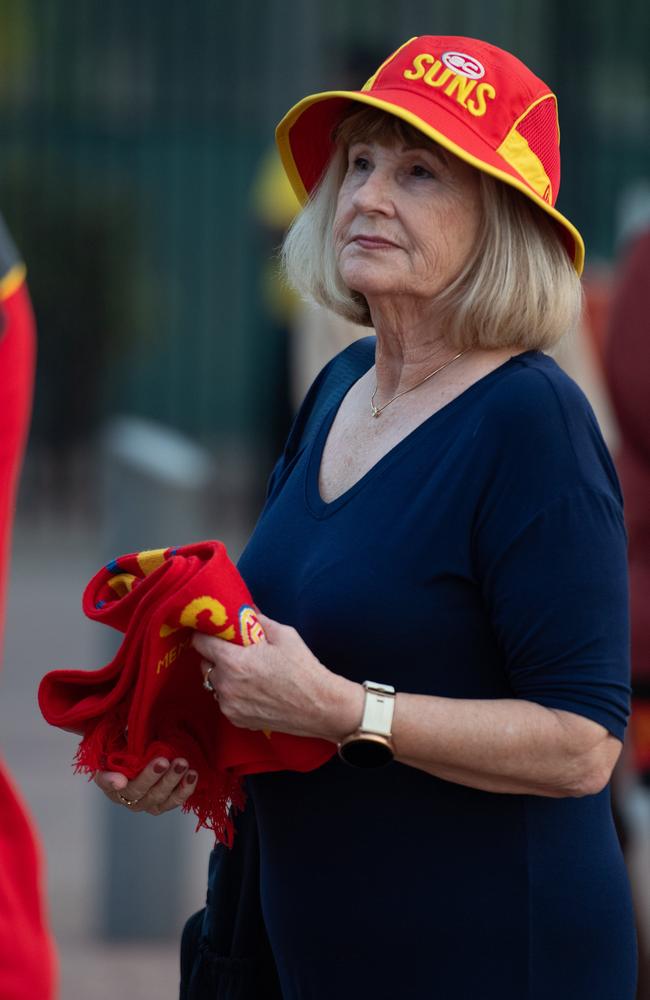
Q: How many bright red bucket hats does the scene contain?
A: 1